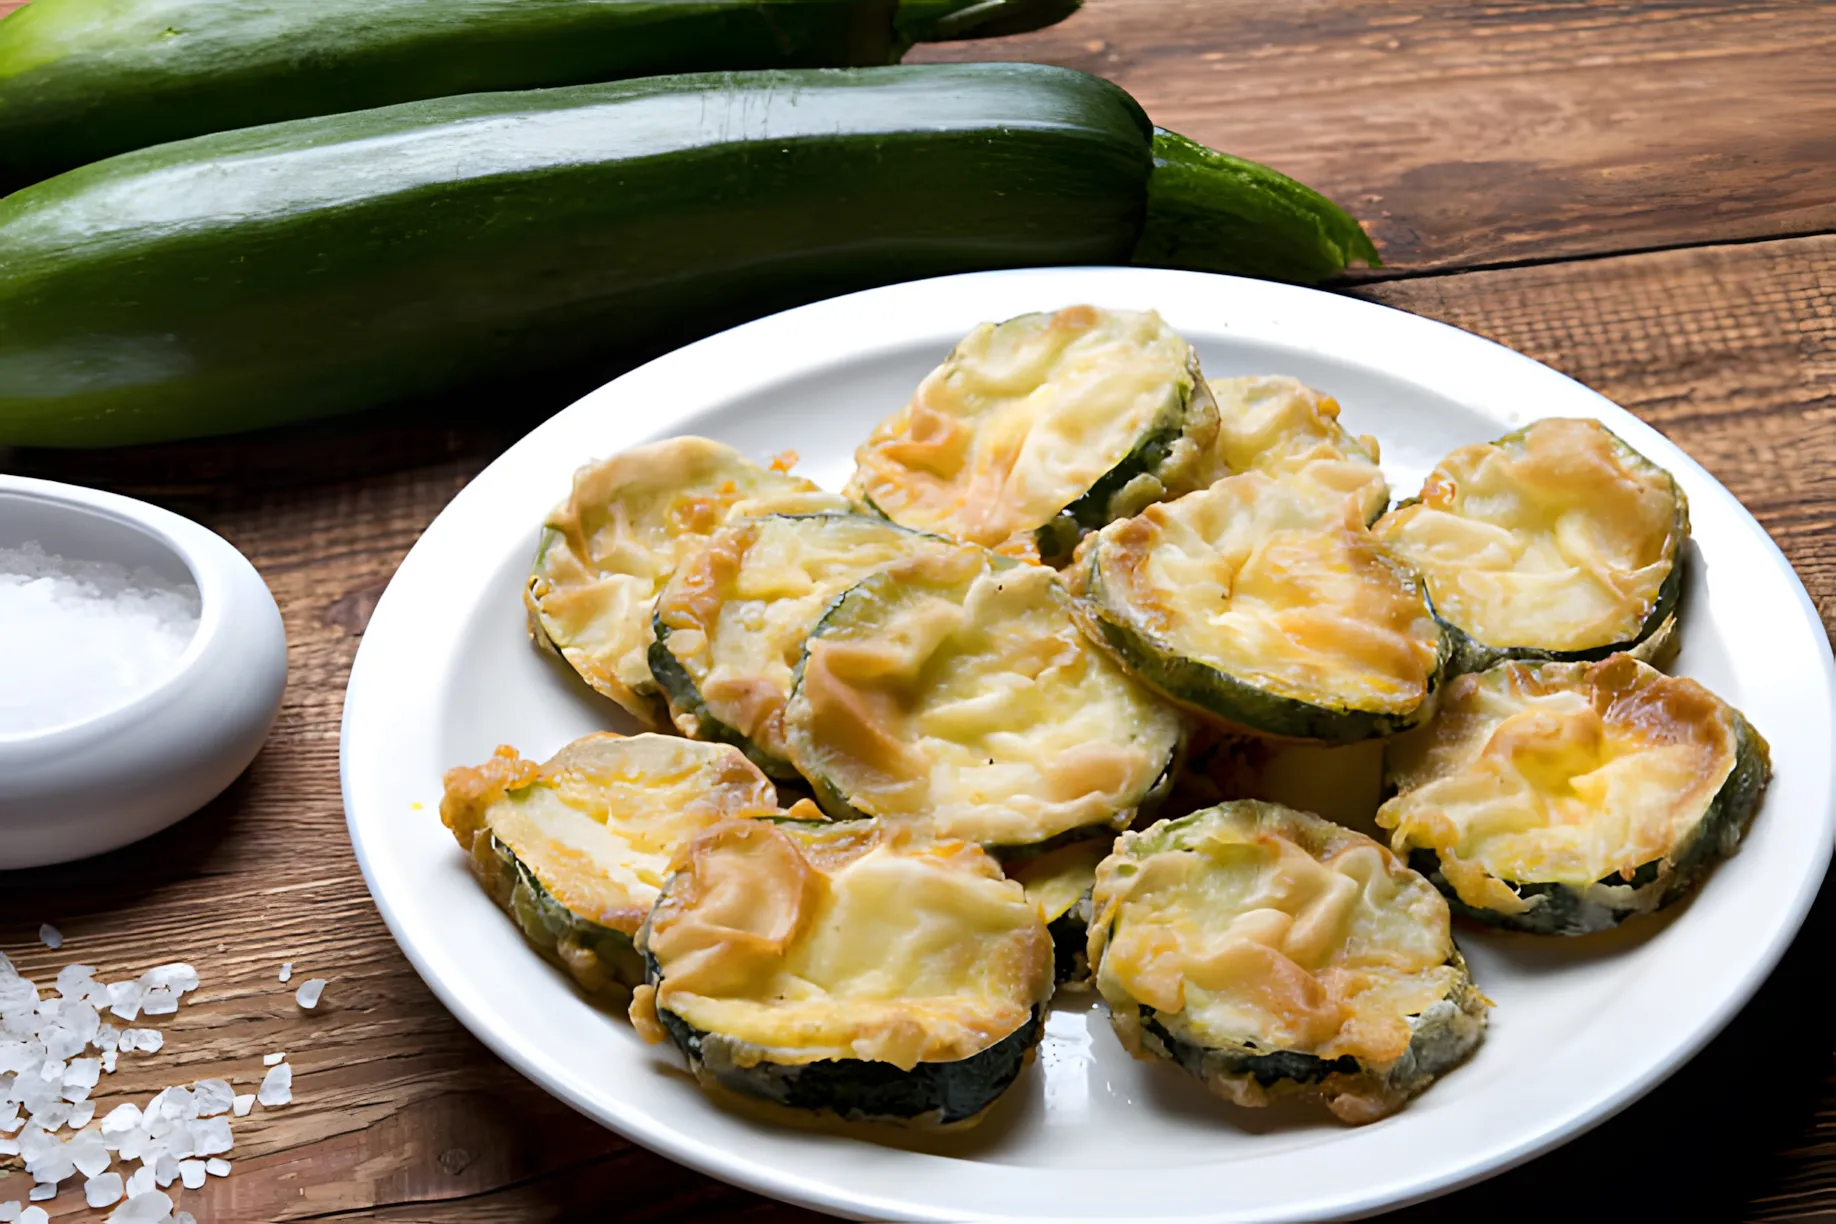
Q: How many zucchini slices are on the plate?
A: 12